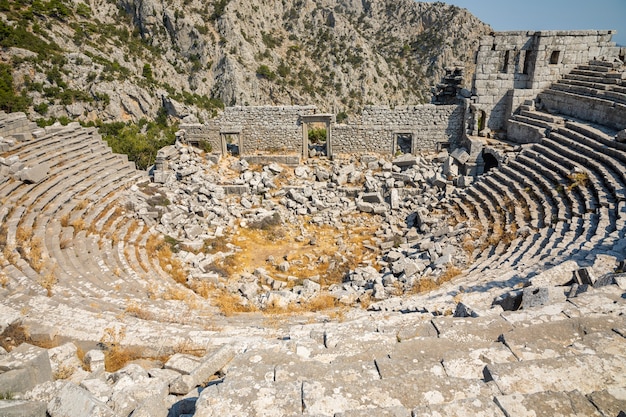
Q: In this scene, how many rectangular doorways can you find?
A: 3